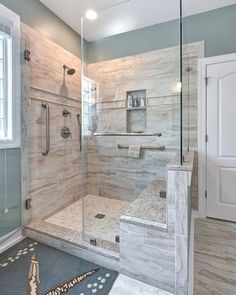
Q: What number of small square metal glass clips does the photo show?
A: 3